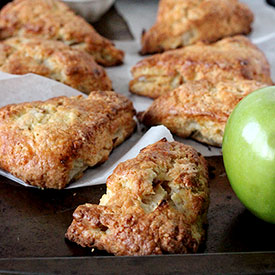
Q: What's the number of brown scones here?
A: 7